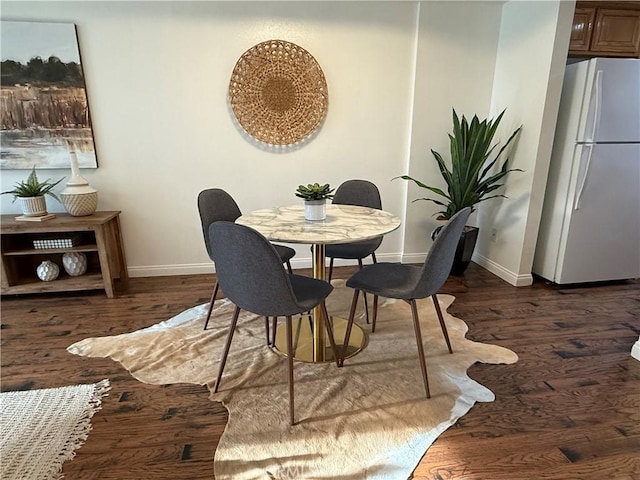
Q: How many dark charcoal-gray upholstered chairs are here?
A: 4